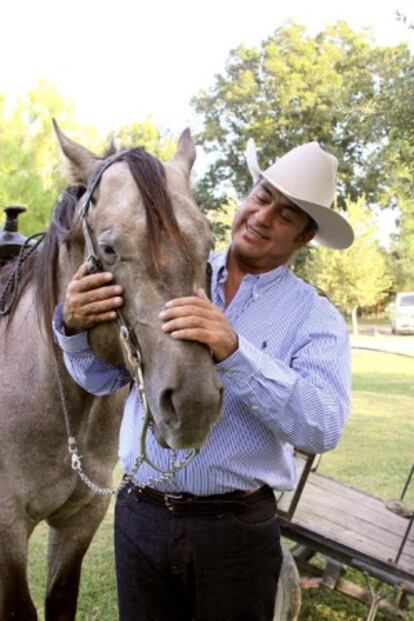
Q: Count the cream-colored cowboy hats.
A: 1